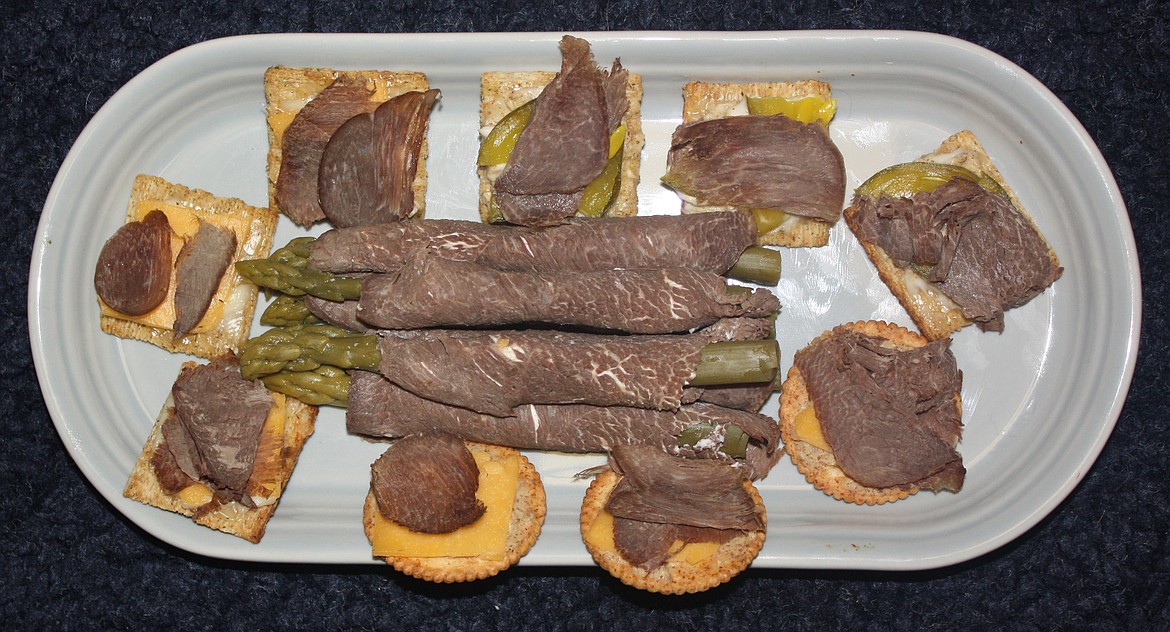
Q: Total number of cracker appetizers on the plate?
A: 9